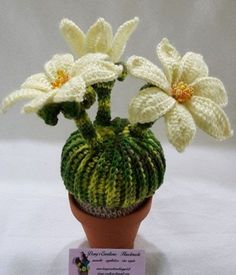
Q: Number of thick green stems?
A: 3